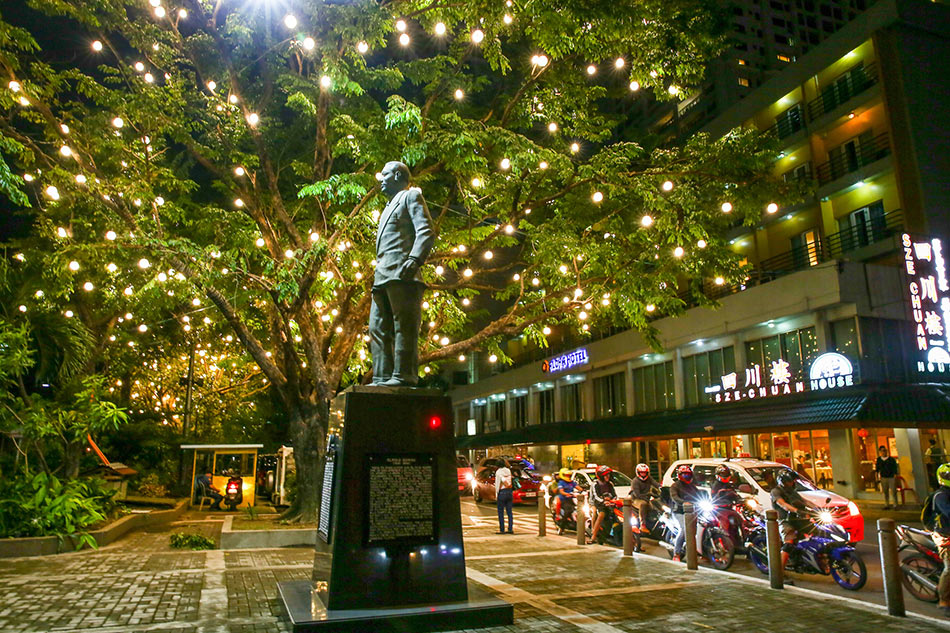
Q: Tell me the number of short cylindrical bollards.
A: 6